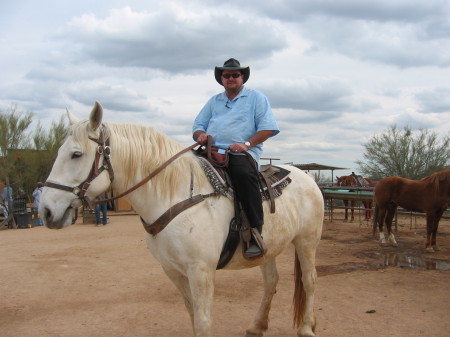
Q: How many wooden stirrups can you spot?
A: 1